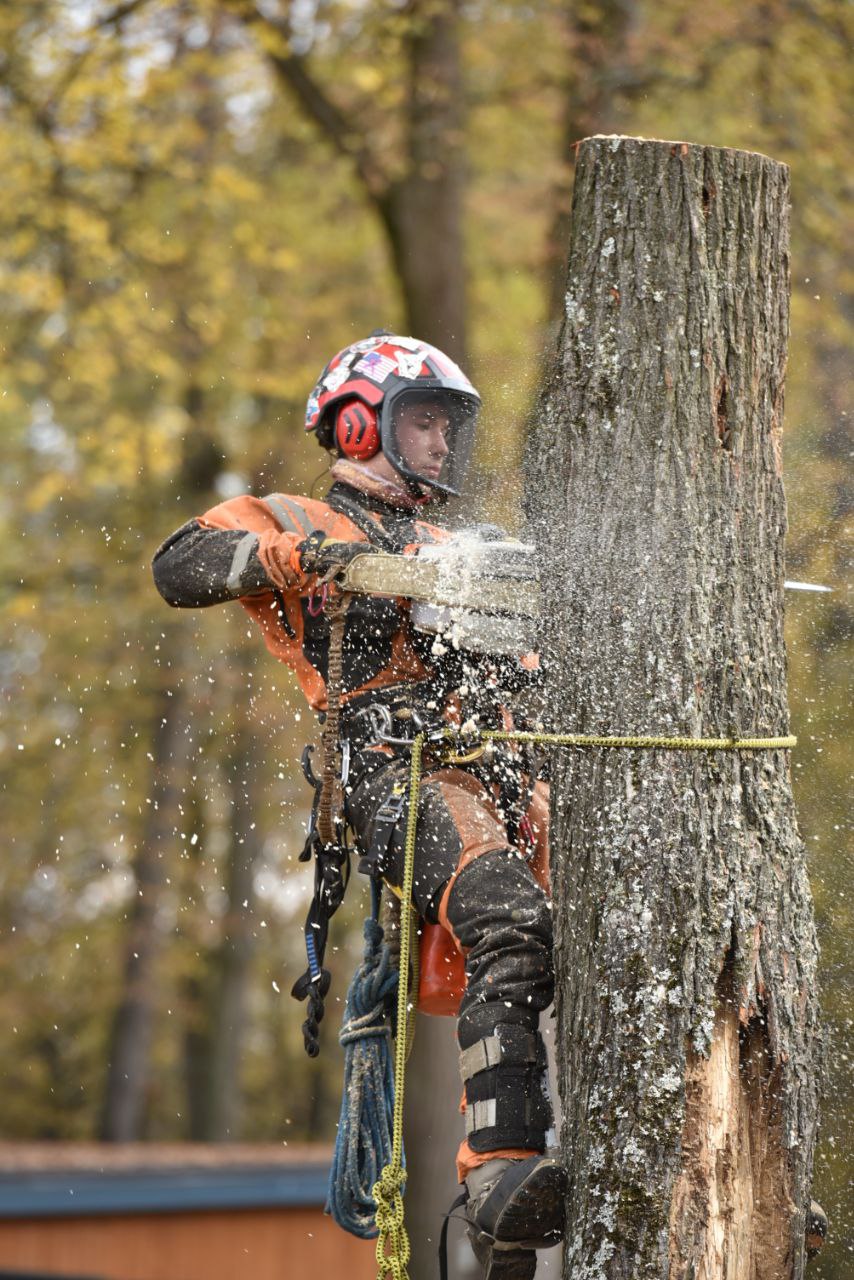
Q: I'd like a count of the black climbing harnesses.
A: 1